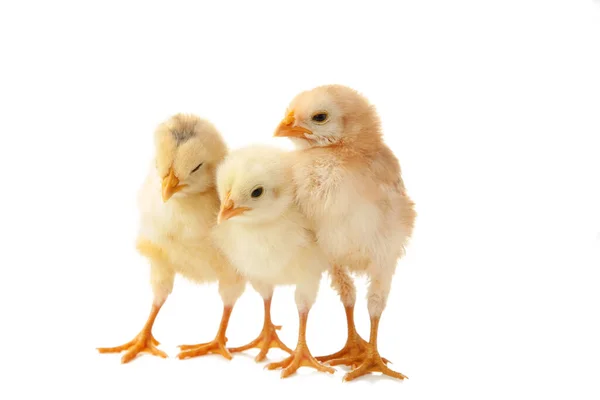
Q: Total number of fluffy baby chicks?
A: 3